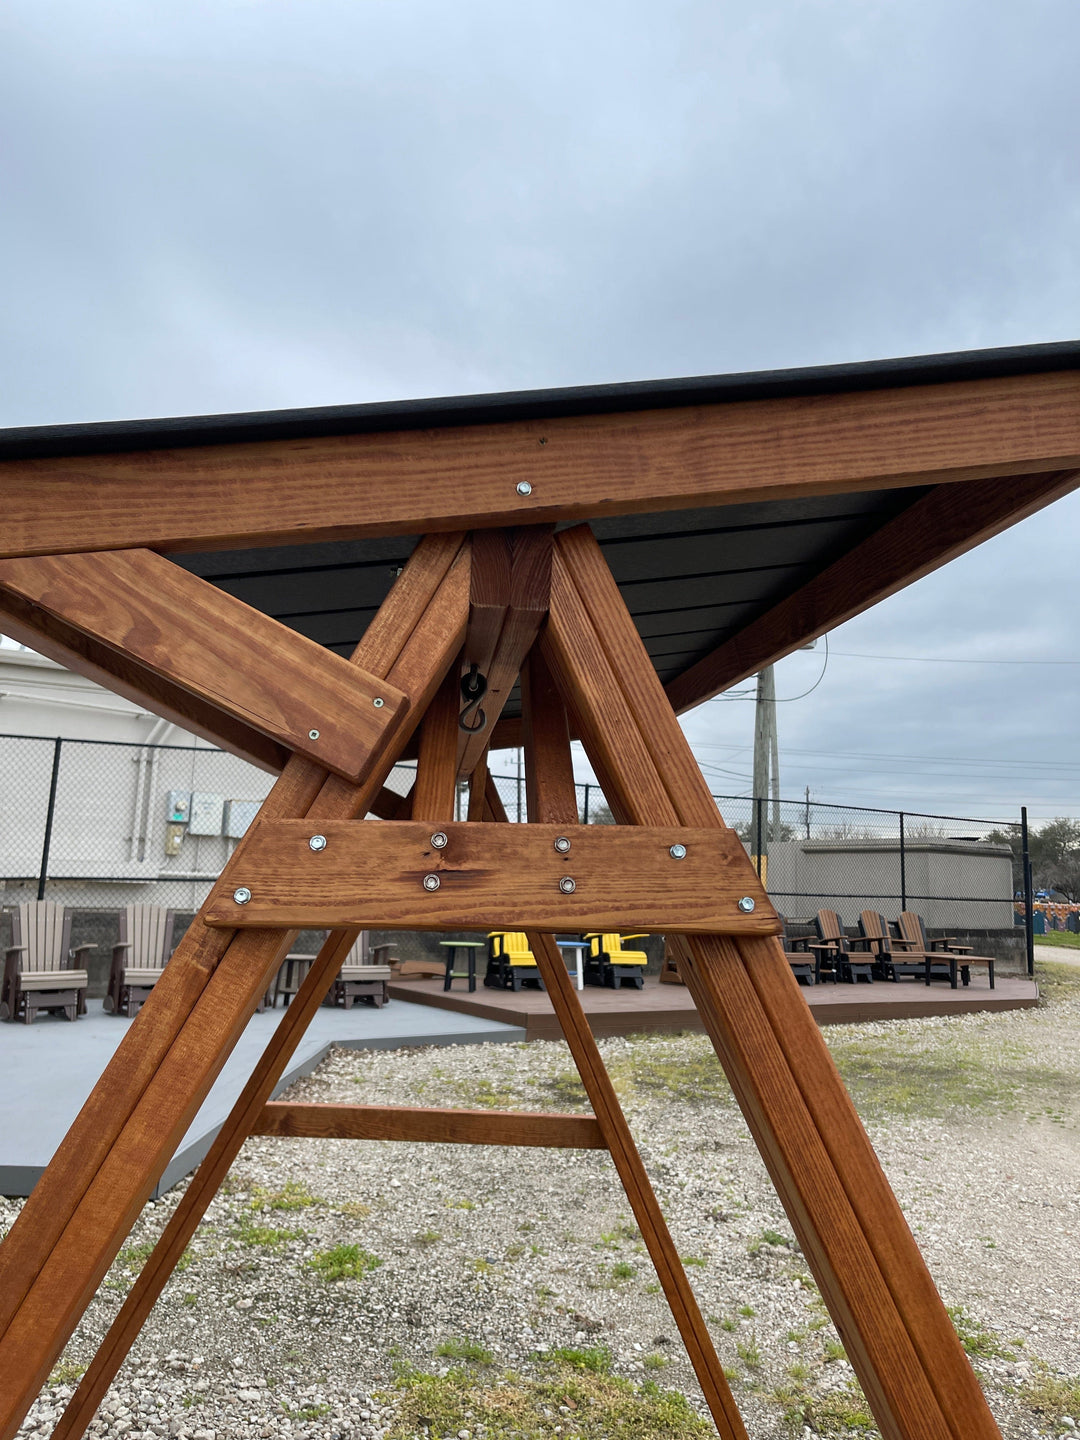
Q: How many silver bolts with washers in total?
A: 9